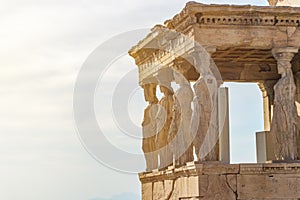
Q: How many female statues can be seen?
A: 5